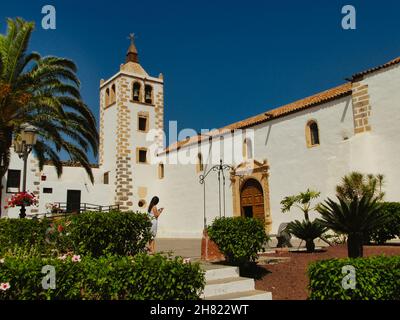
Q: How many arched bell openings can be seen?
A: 4